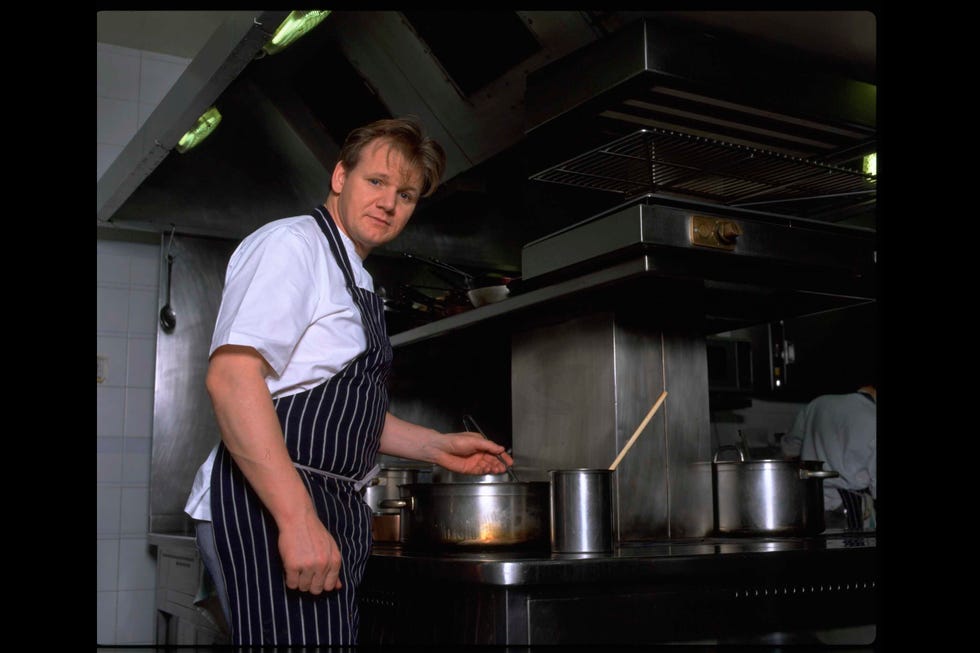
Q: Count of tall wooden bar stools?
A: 0